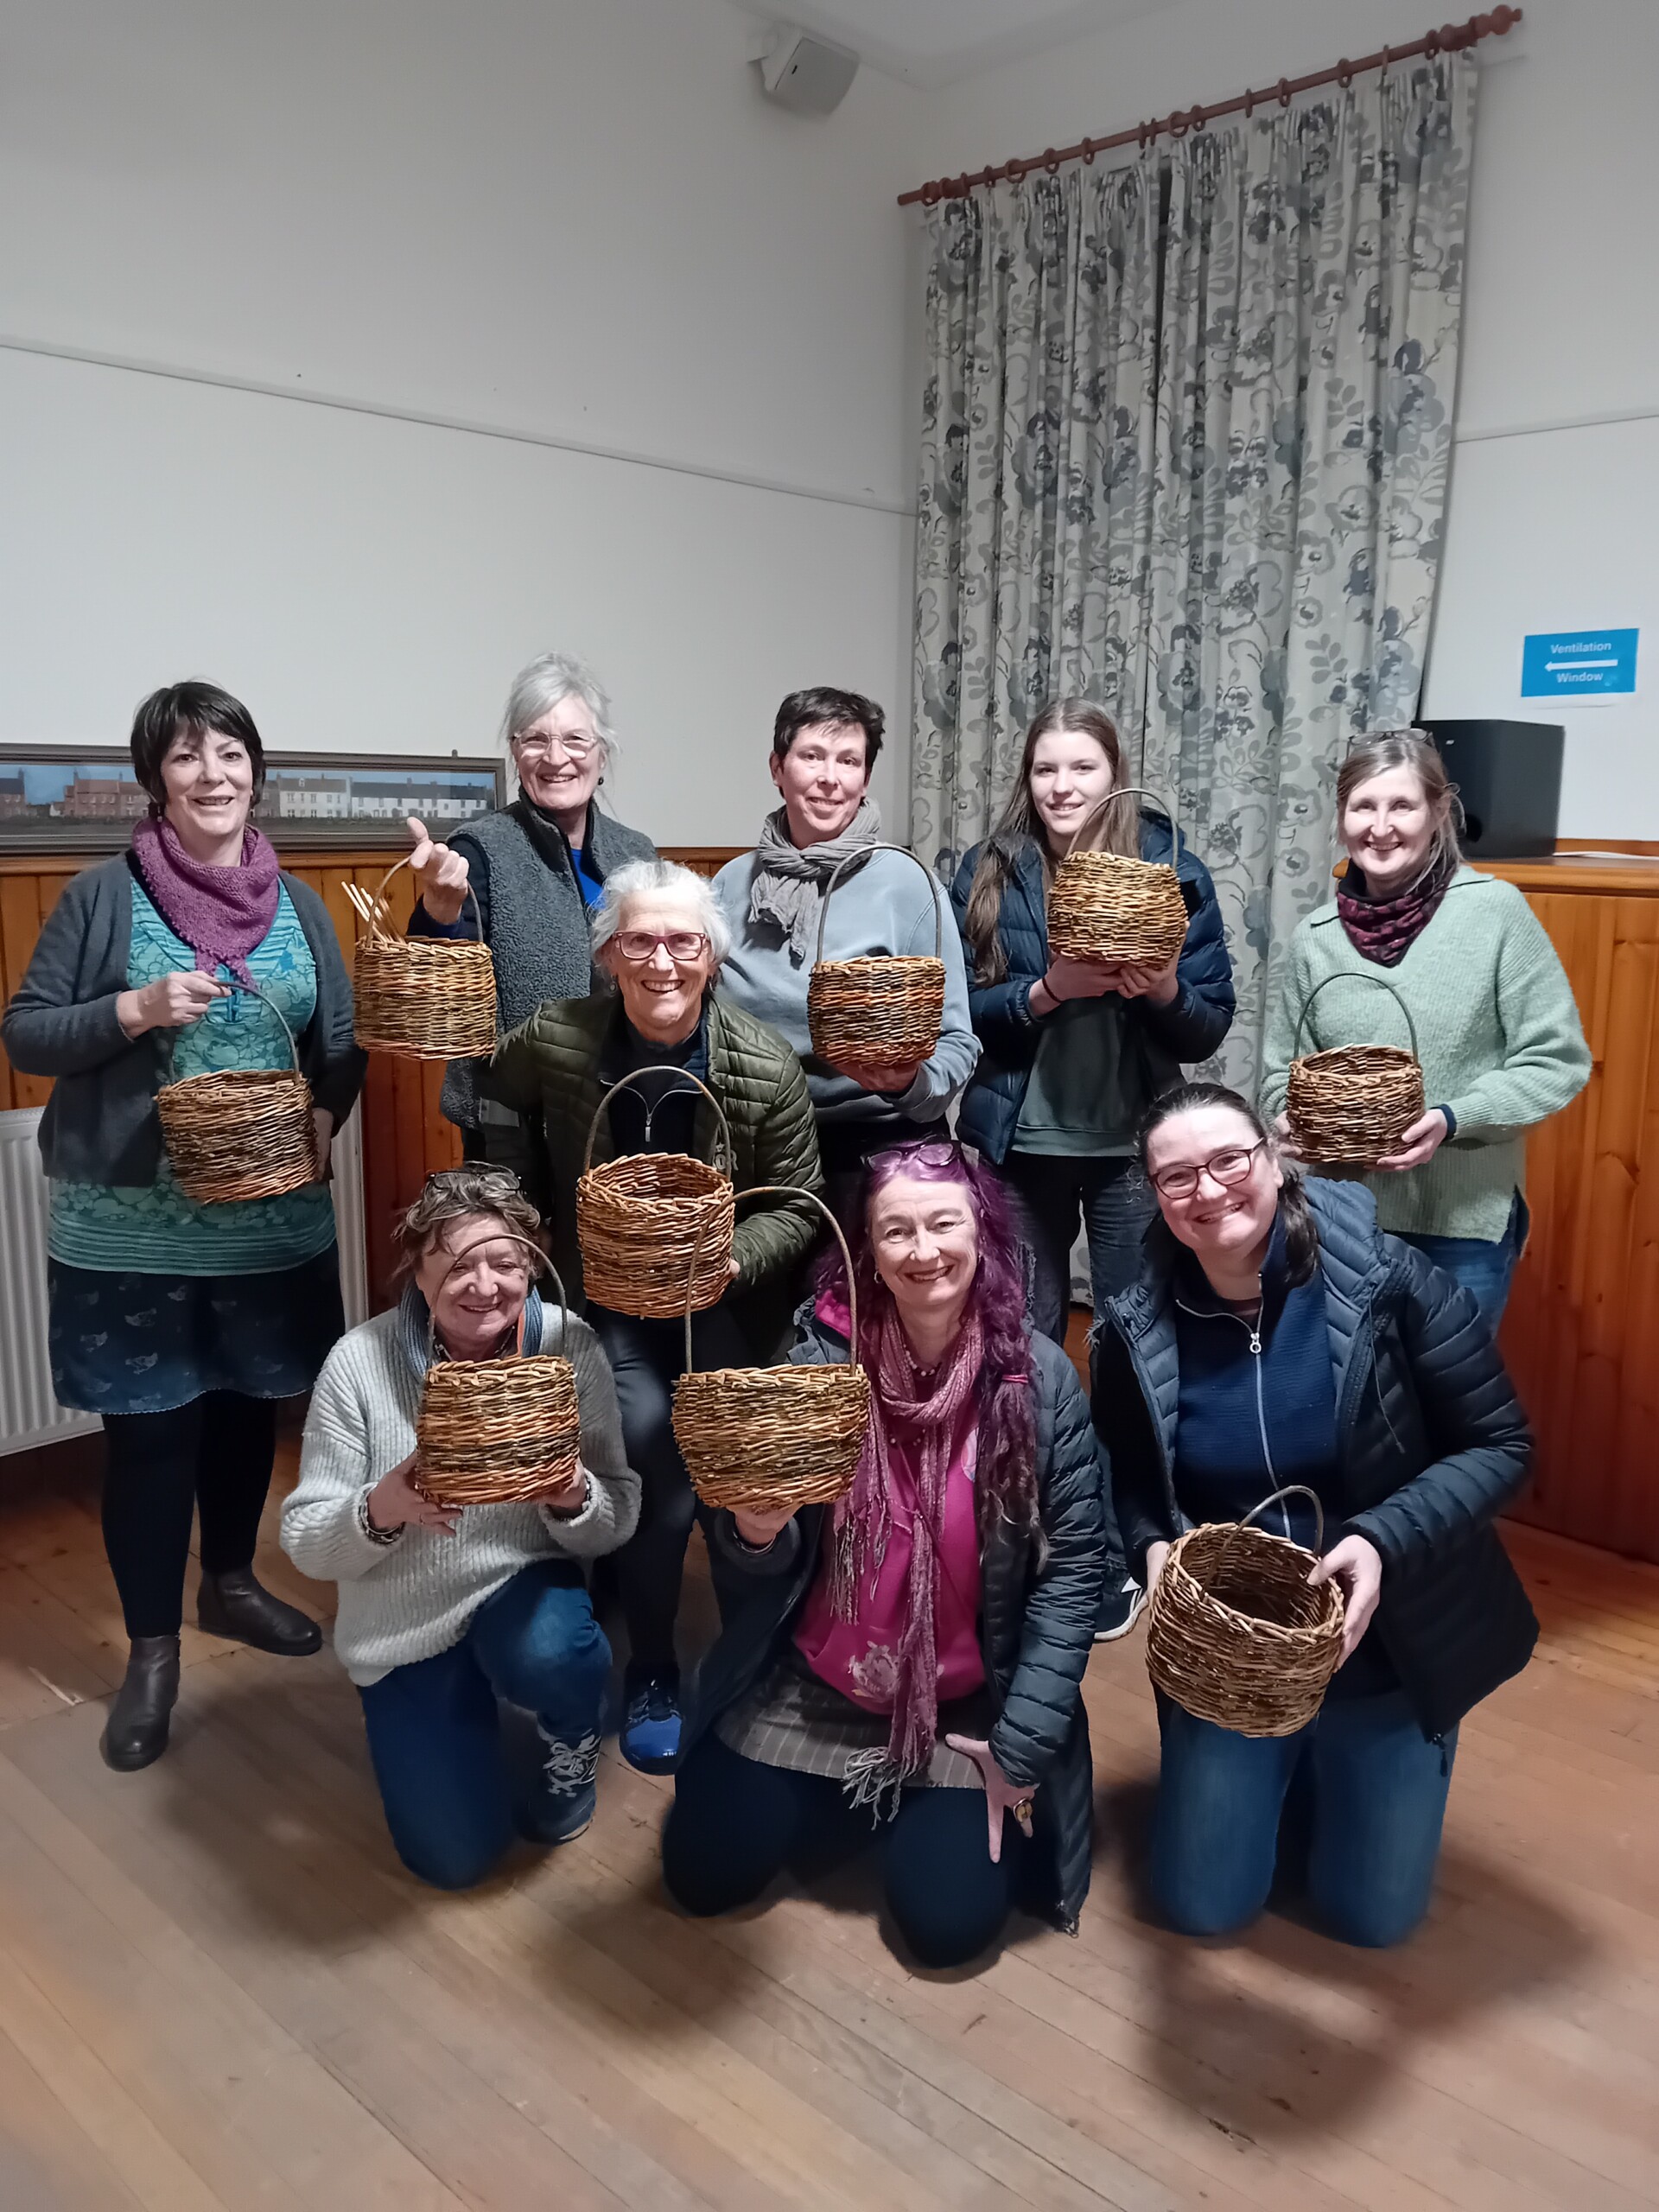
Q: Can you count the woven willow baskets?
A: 9